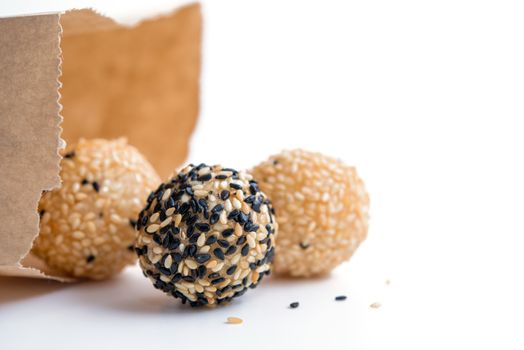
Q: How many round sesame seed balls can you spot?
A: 3